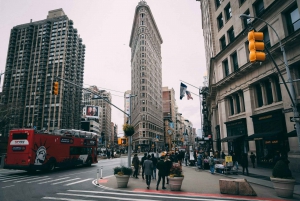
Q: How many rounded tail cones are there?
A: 0